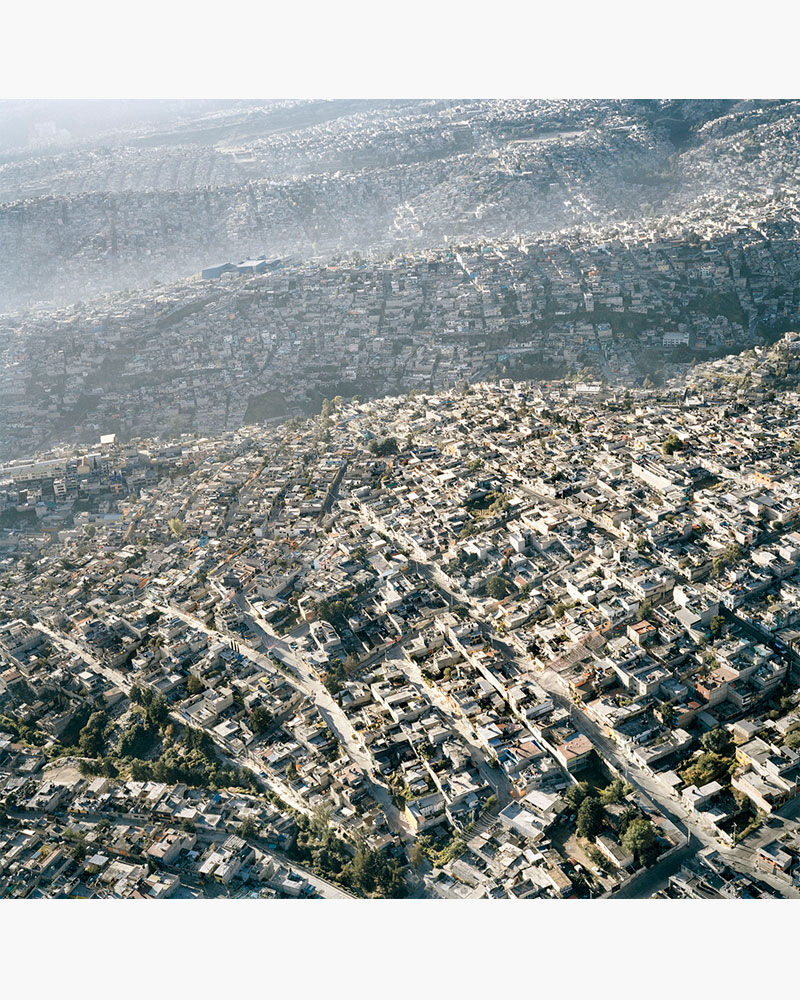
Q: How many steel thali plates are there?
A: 0